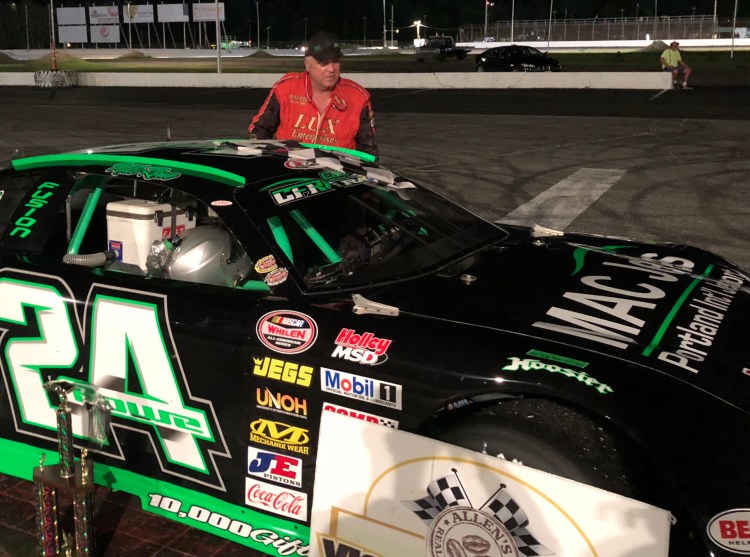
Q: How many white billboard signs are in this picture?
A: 7